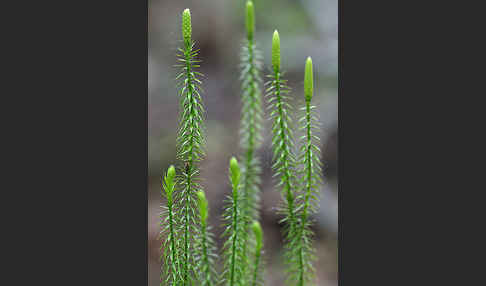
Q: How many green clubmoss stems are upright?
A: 8